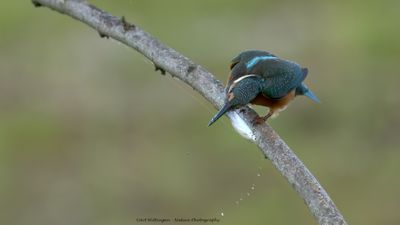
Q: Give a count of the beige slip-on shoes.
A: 0